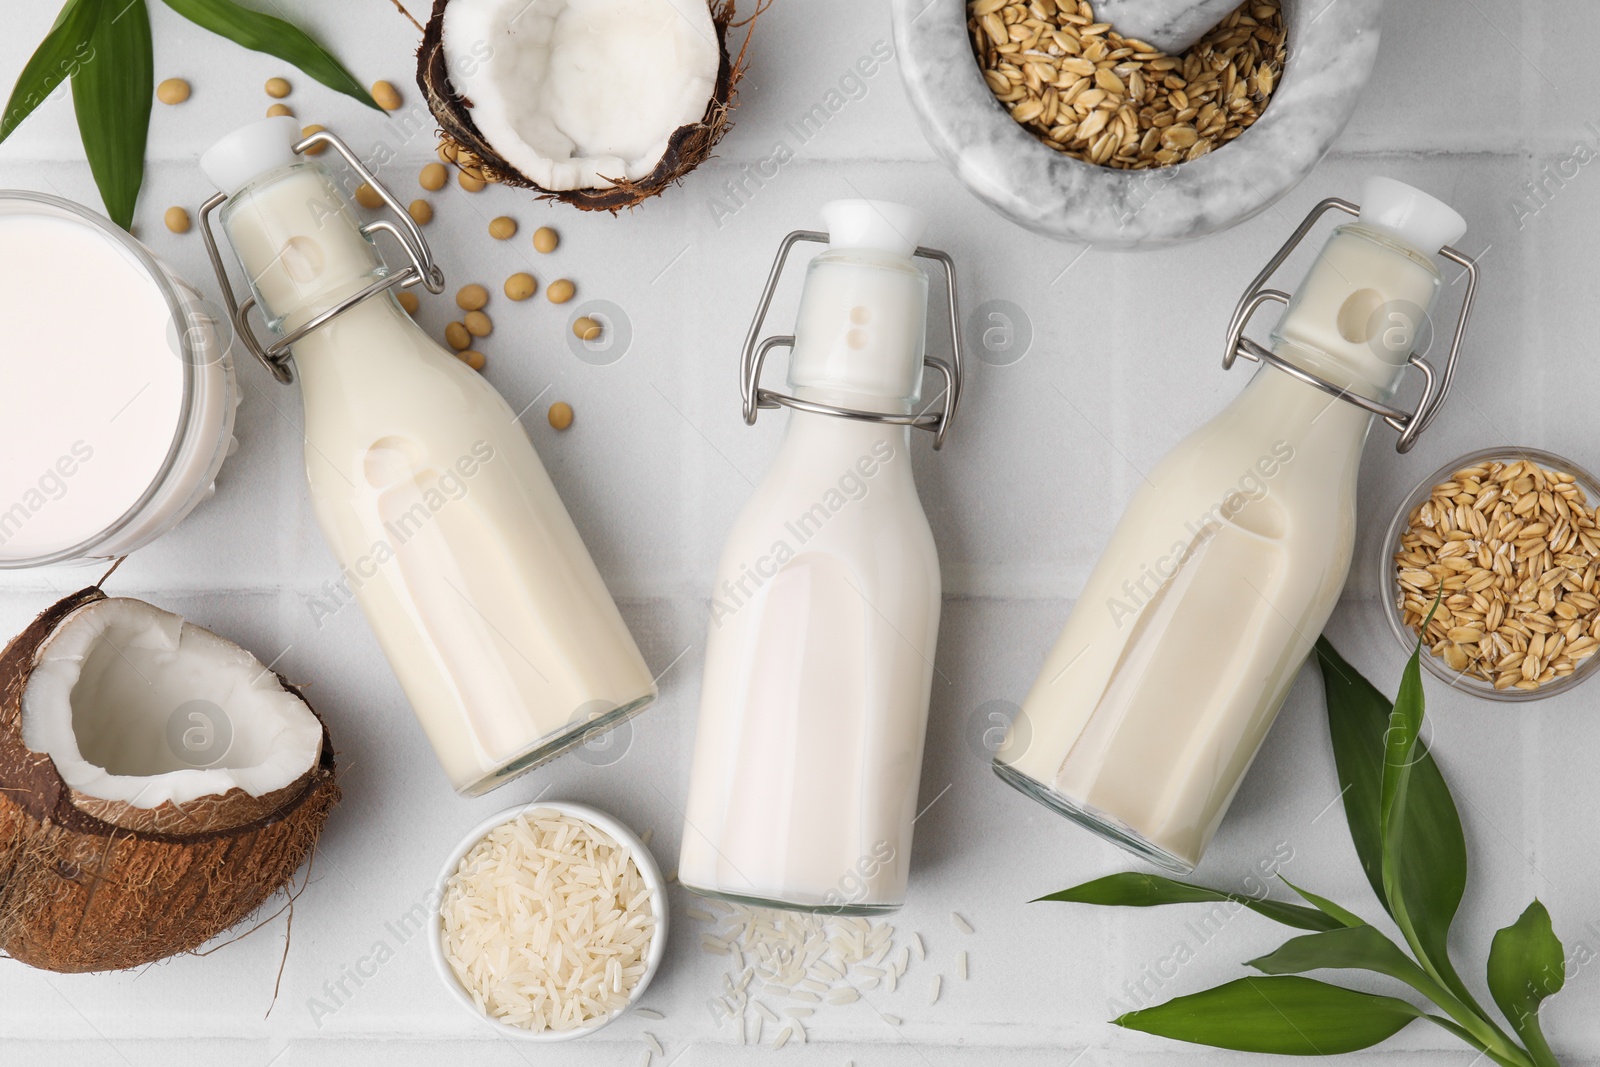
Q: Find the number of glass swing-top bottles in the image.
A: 3